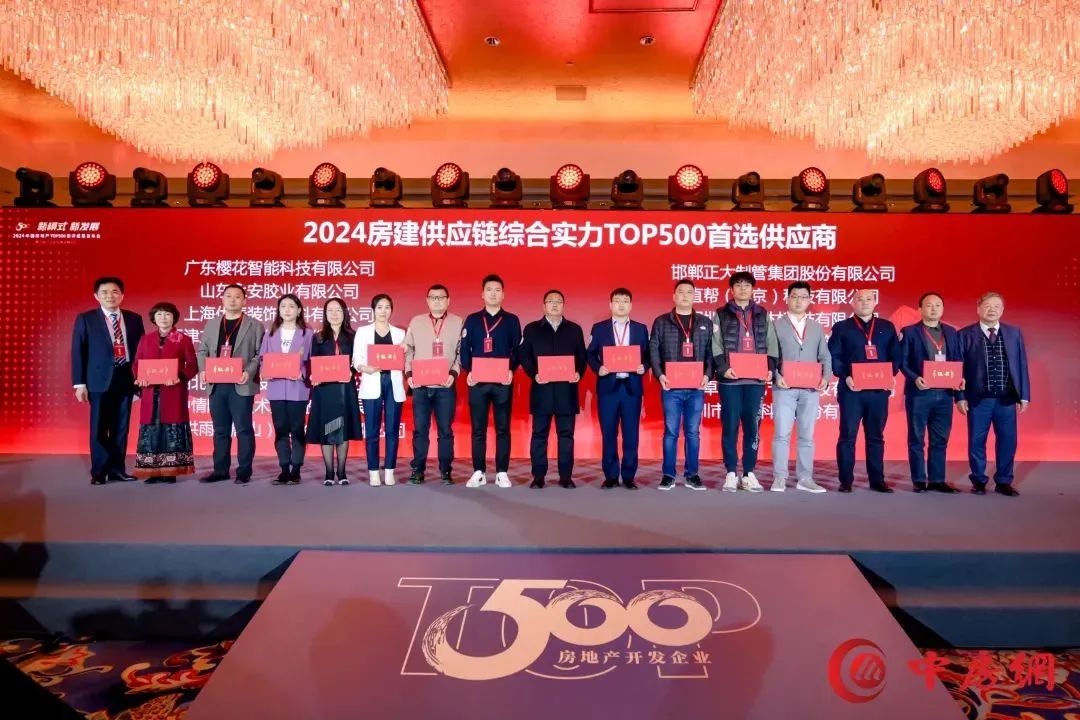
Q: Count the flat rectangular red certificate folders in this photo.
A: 14